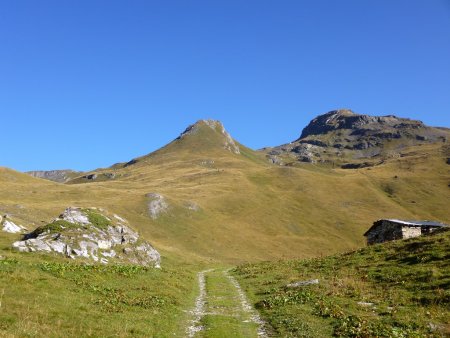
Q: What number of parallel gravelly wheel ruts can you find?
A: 2